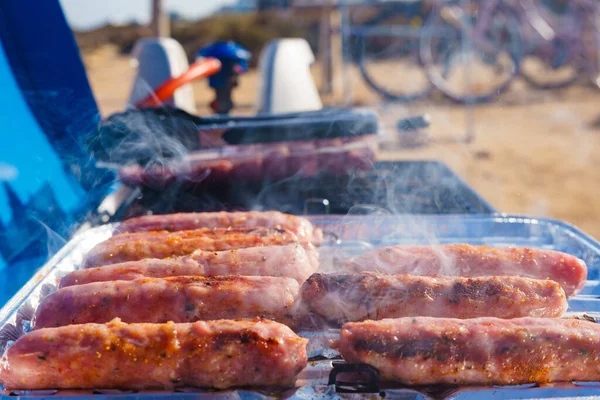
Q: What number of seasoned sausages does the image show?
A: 8